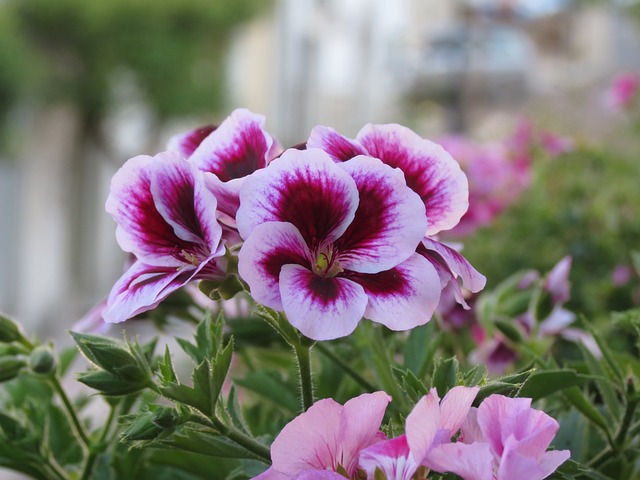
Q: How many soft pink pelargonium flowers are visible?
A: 3